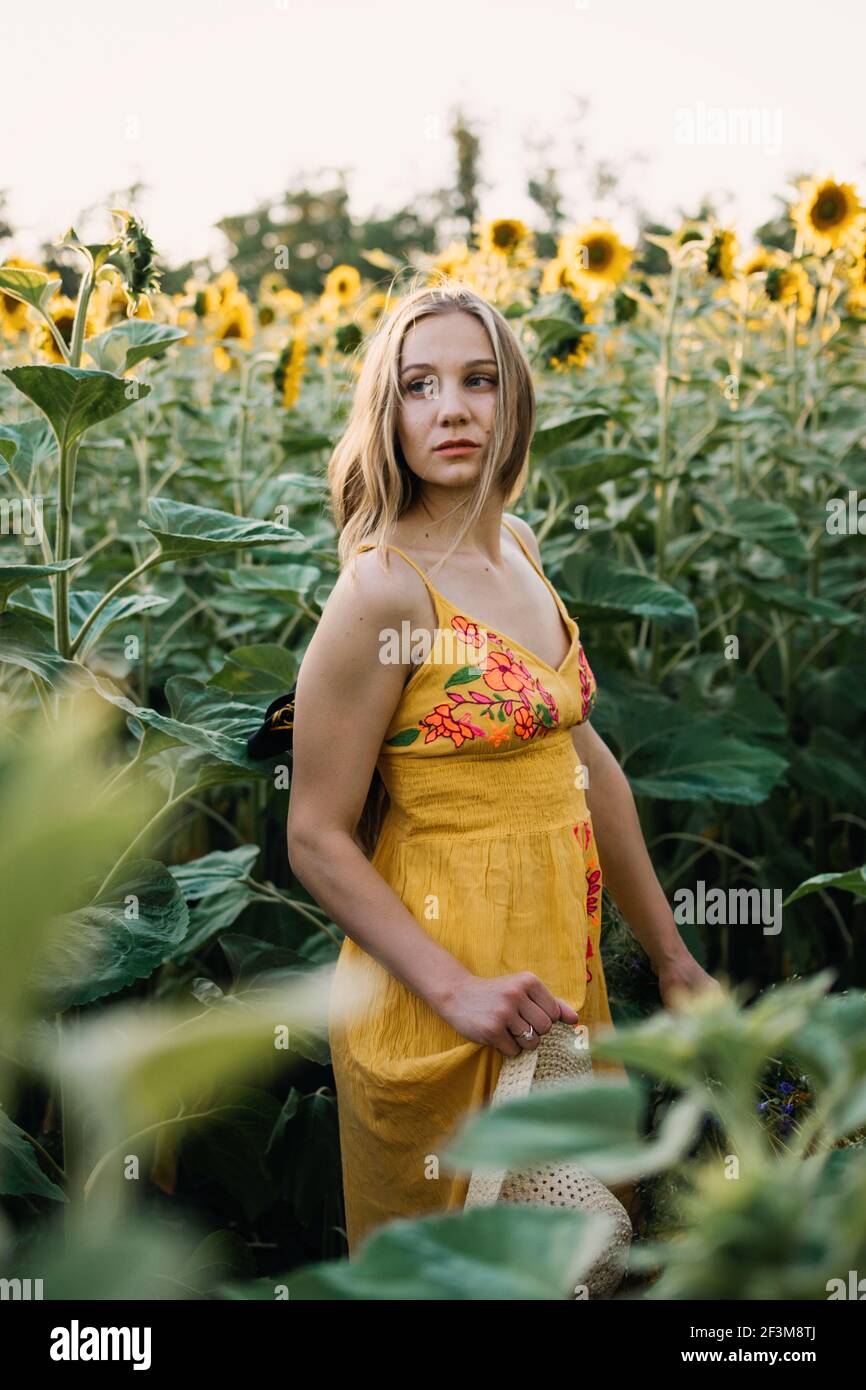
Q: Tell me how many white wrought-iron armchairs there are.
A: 0